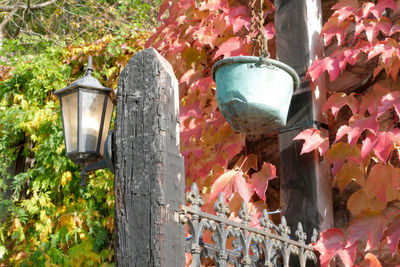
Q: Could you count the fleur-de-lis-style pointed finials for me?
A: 7